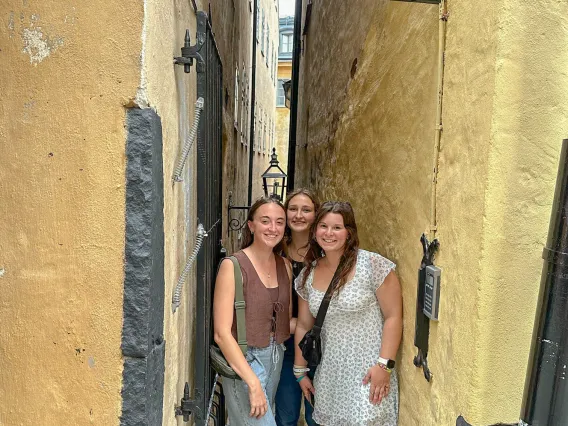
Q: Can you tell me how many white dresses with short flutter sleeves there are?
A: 1